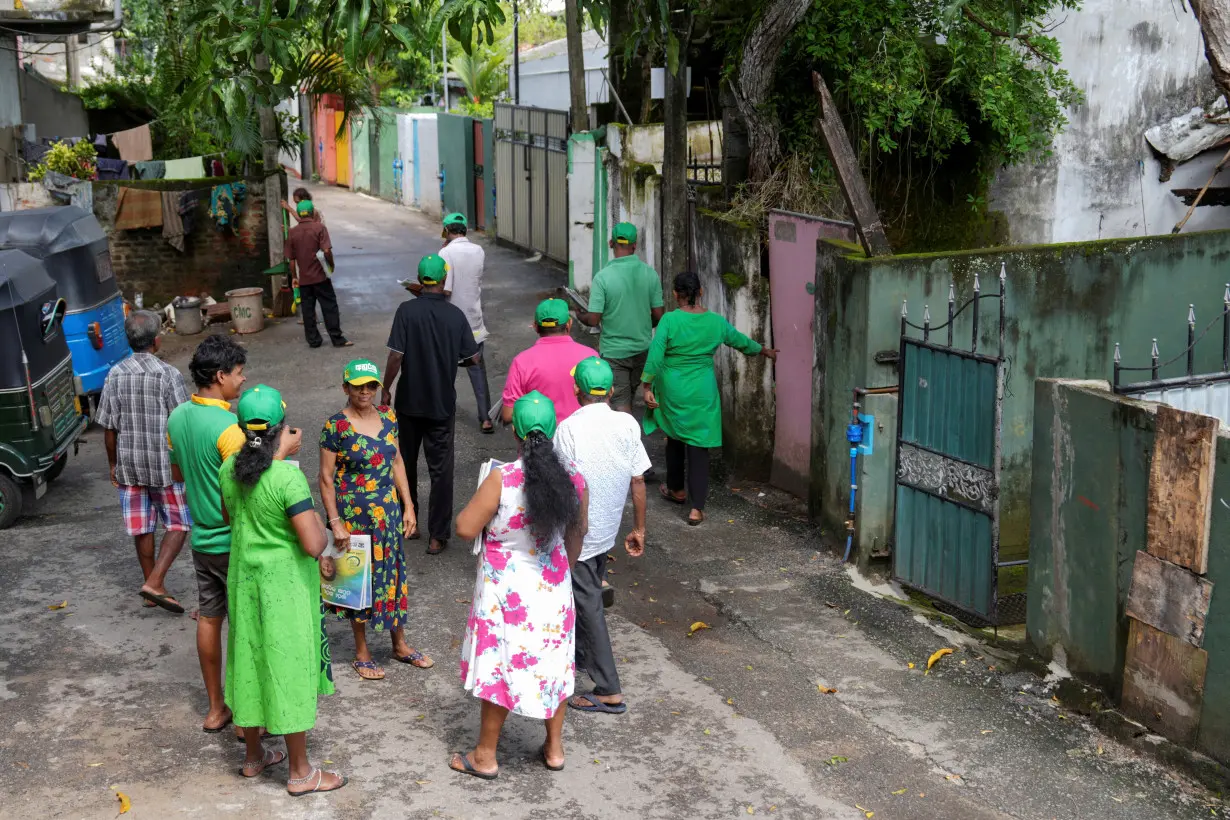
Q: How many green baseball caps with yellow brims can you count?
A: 9